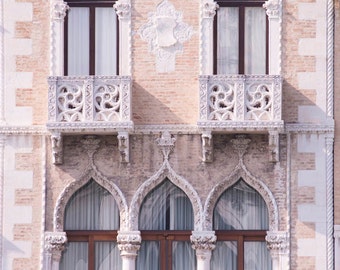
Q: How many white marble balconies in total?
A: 2